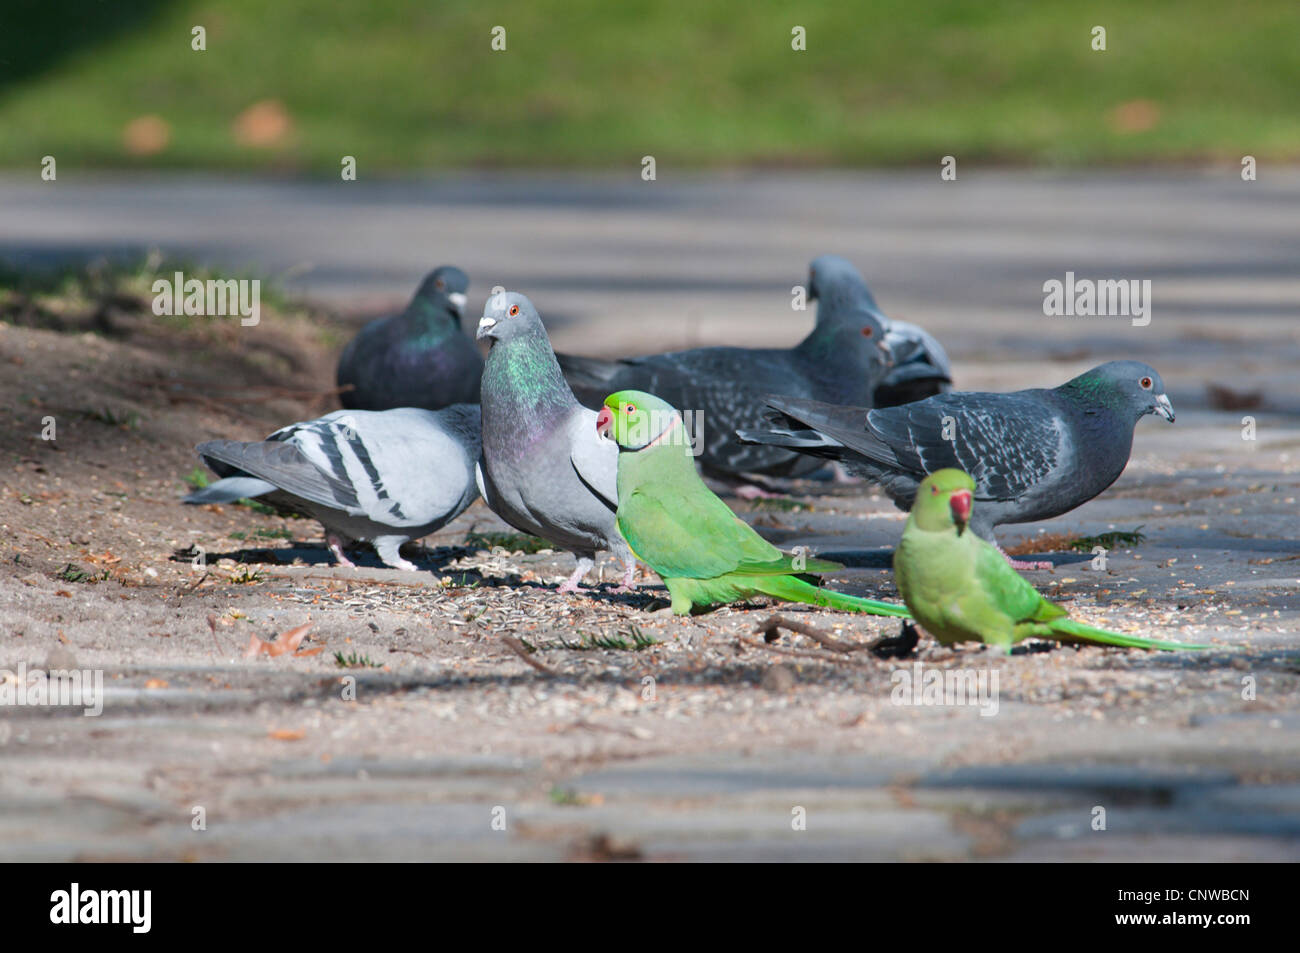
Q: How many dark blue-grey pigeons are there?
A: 4